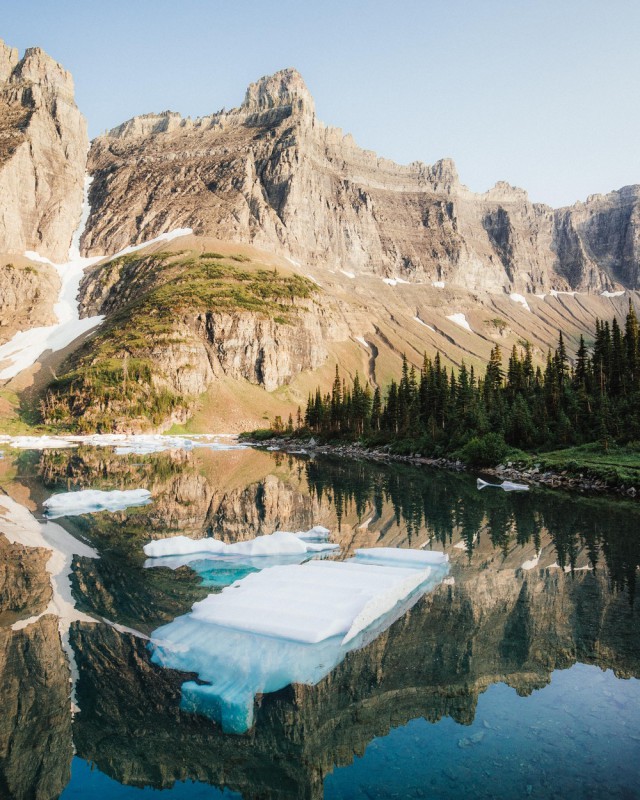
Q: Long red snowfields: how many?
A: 0